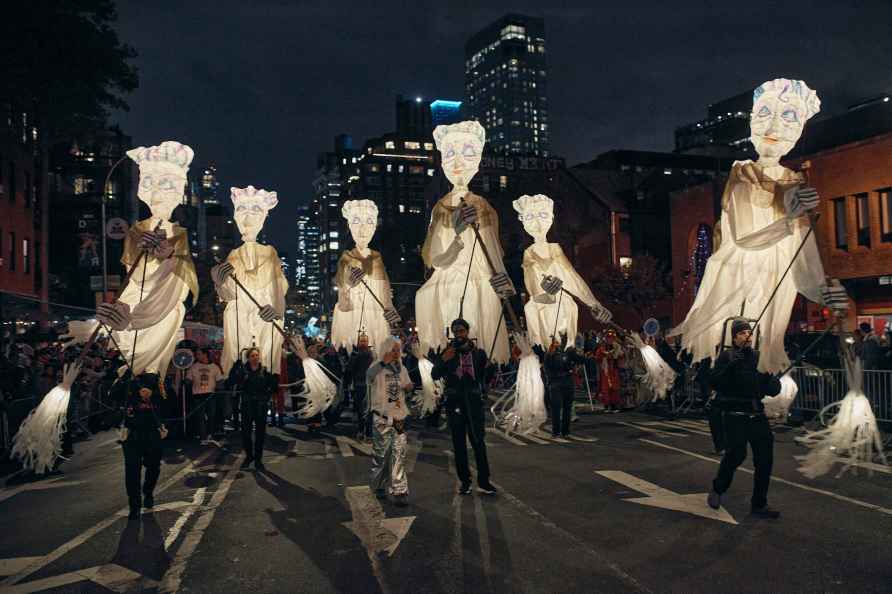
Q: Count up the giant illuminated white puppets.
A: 6